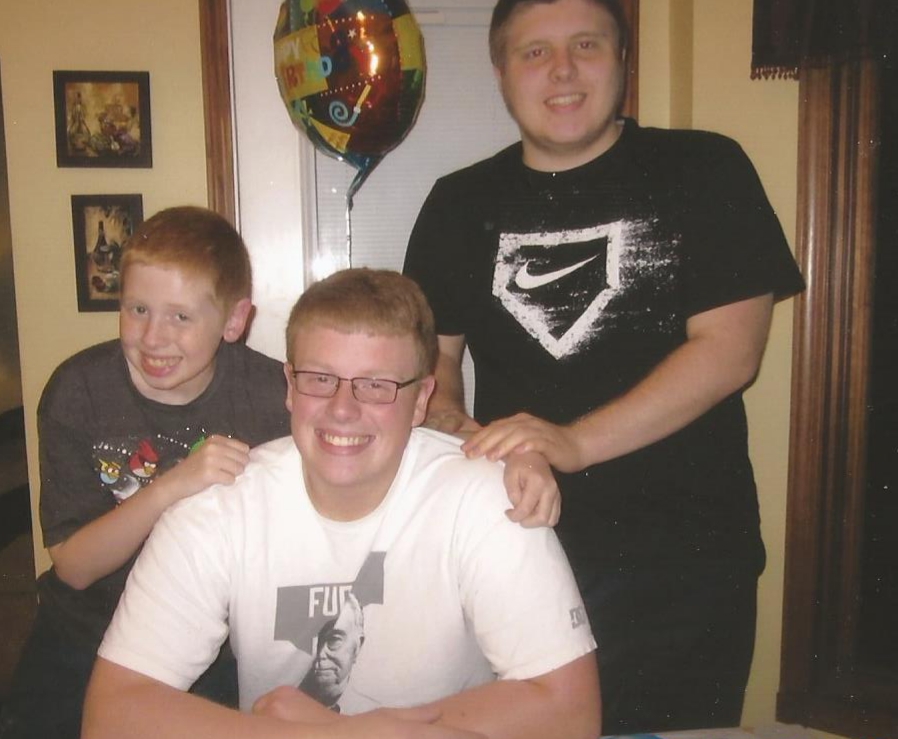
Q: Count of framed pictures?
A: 2